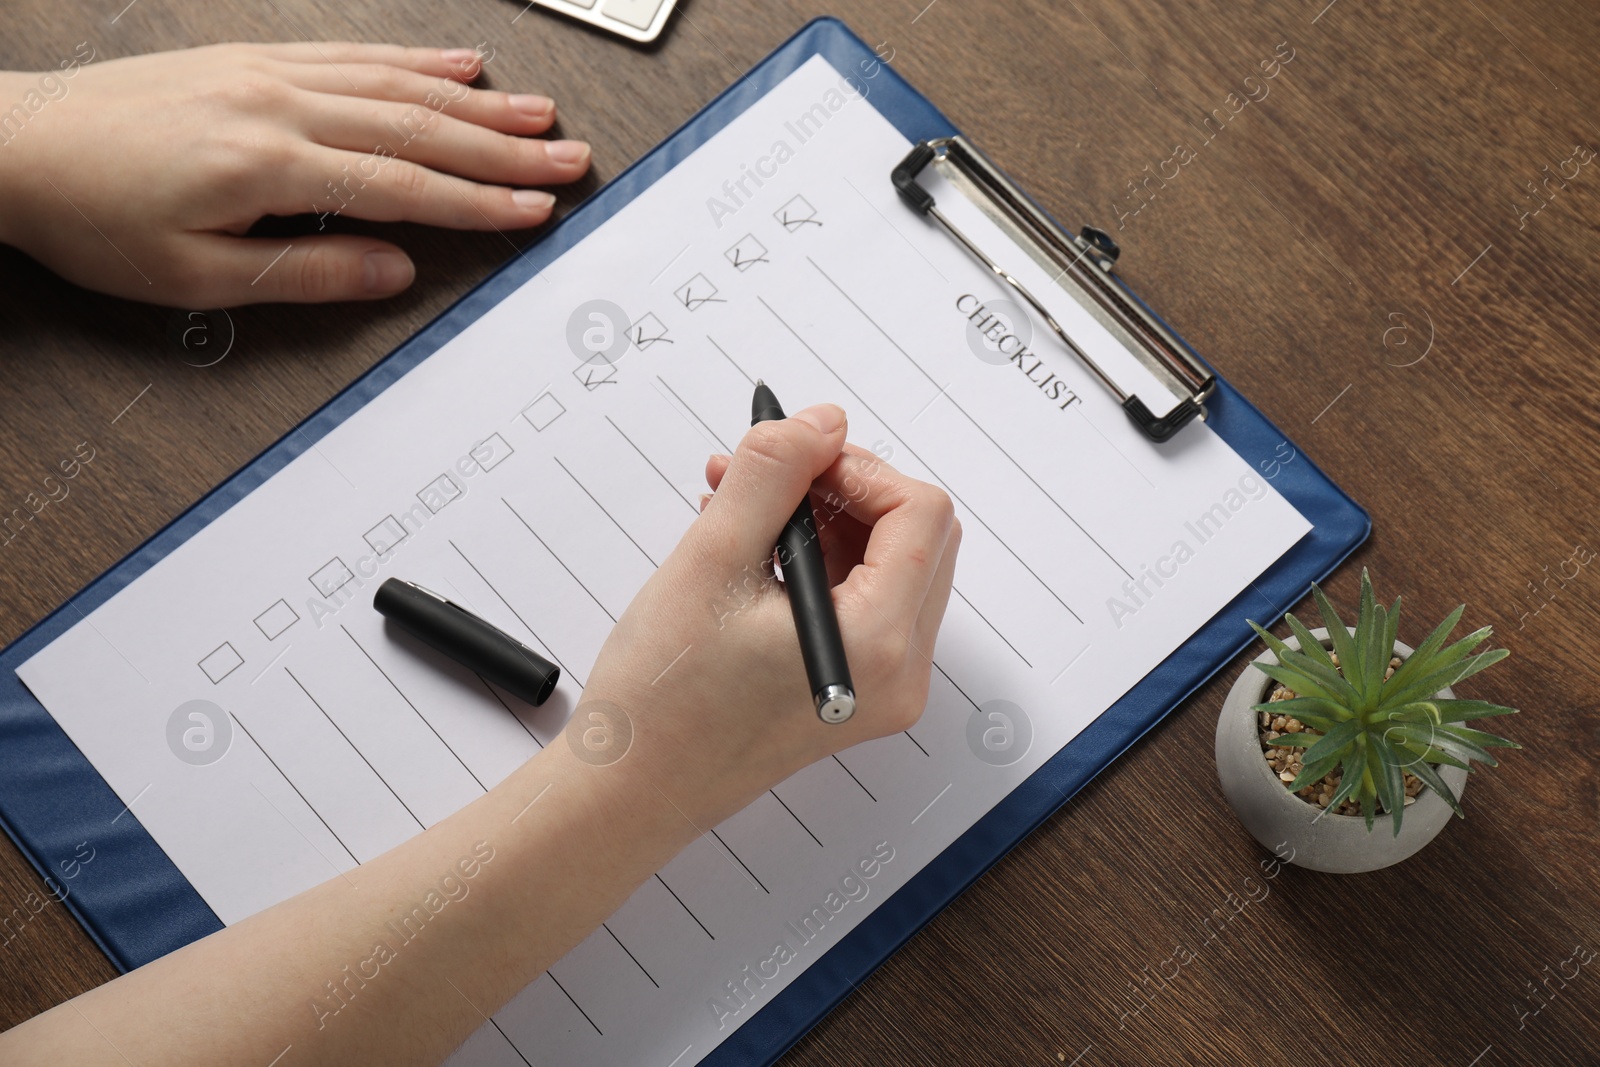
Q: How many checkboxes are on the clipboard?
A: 12